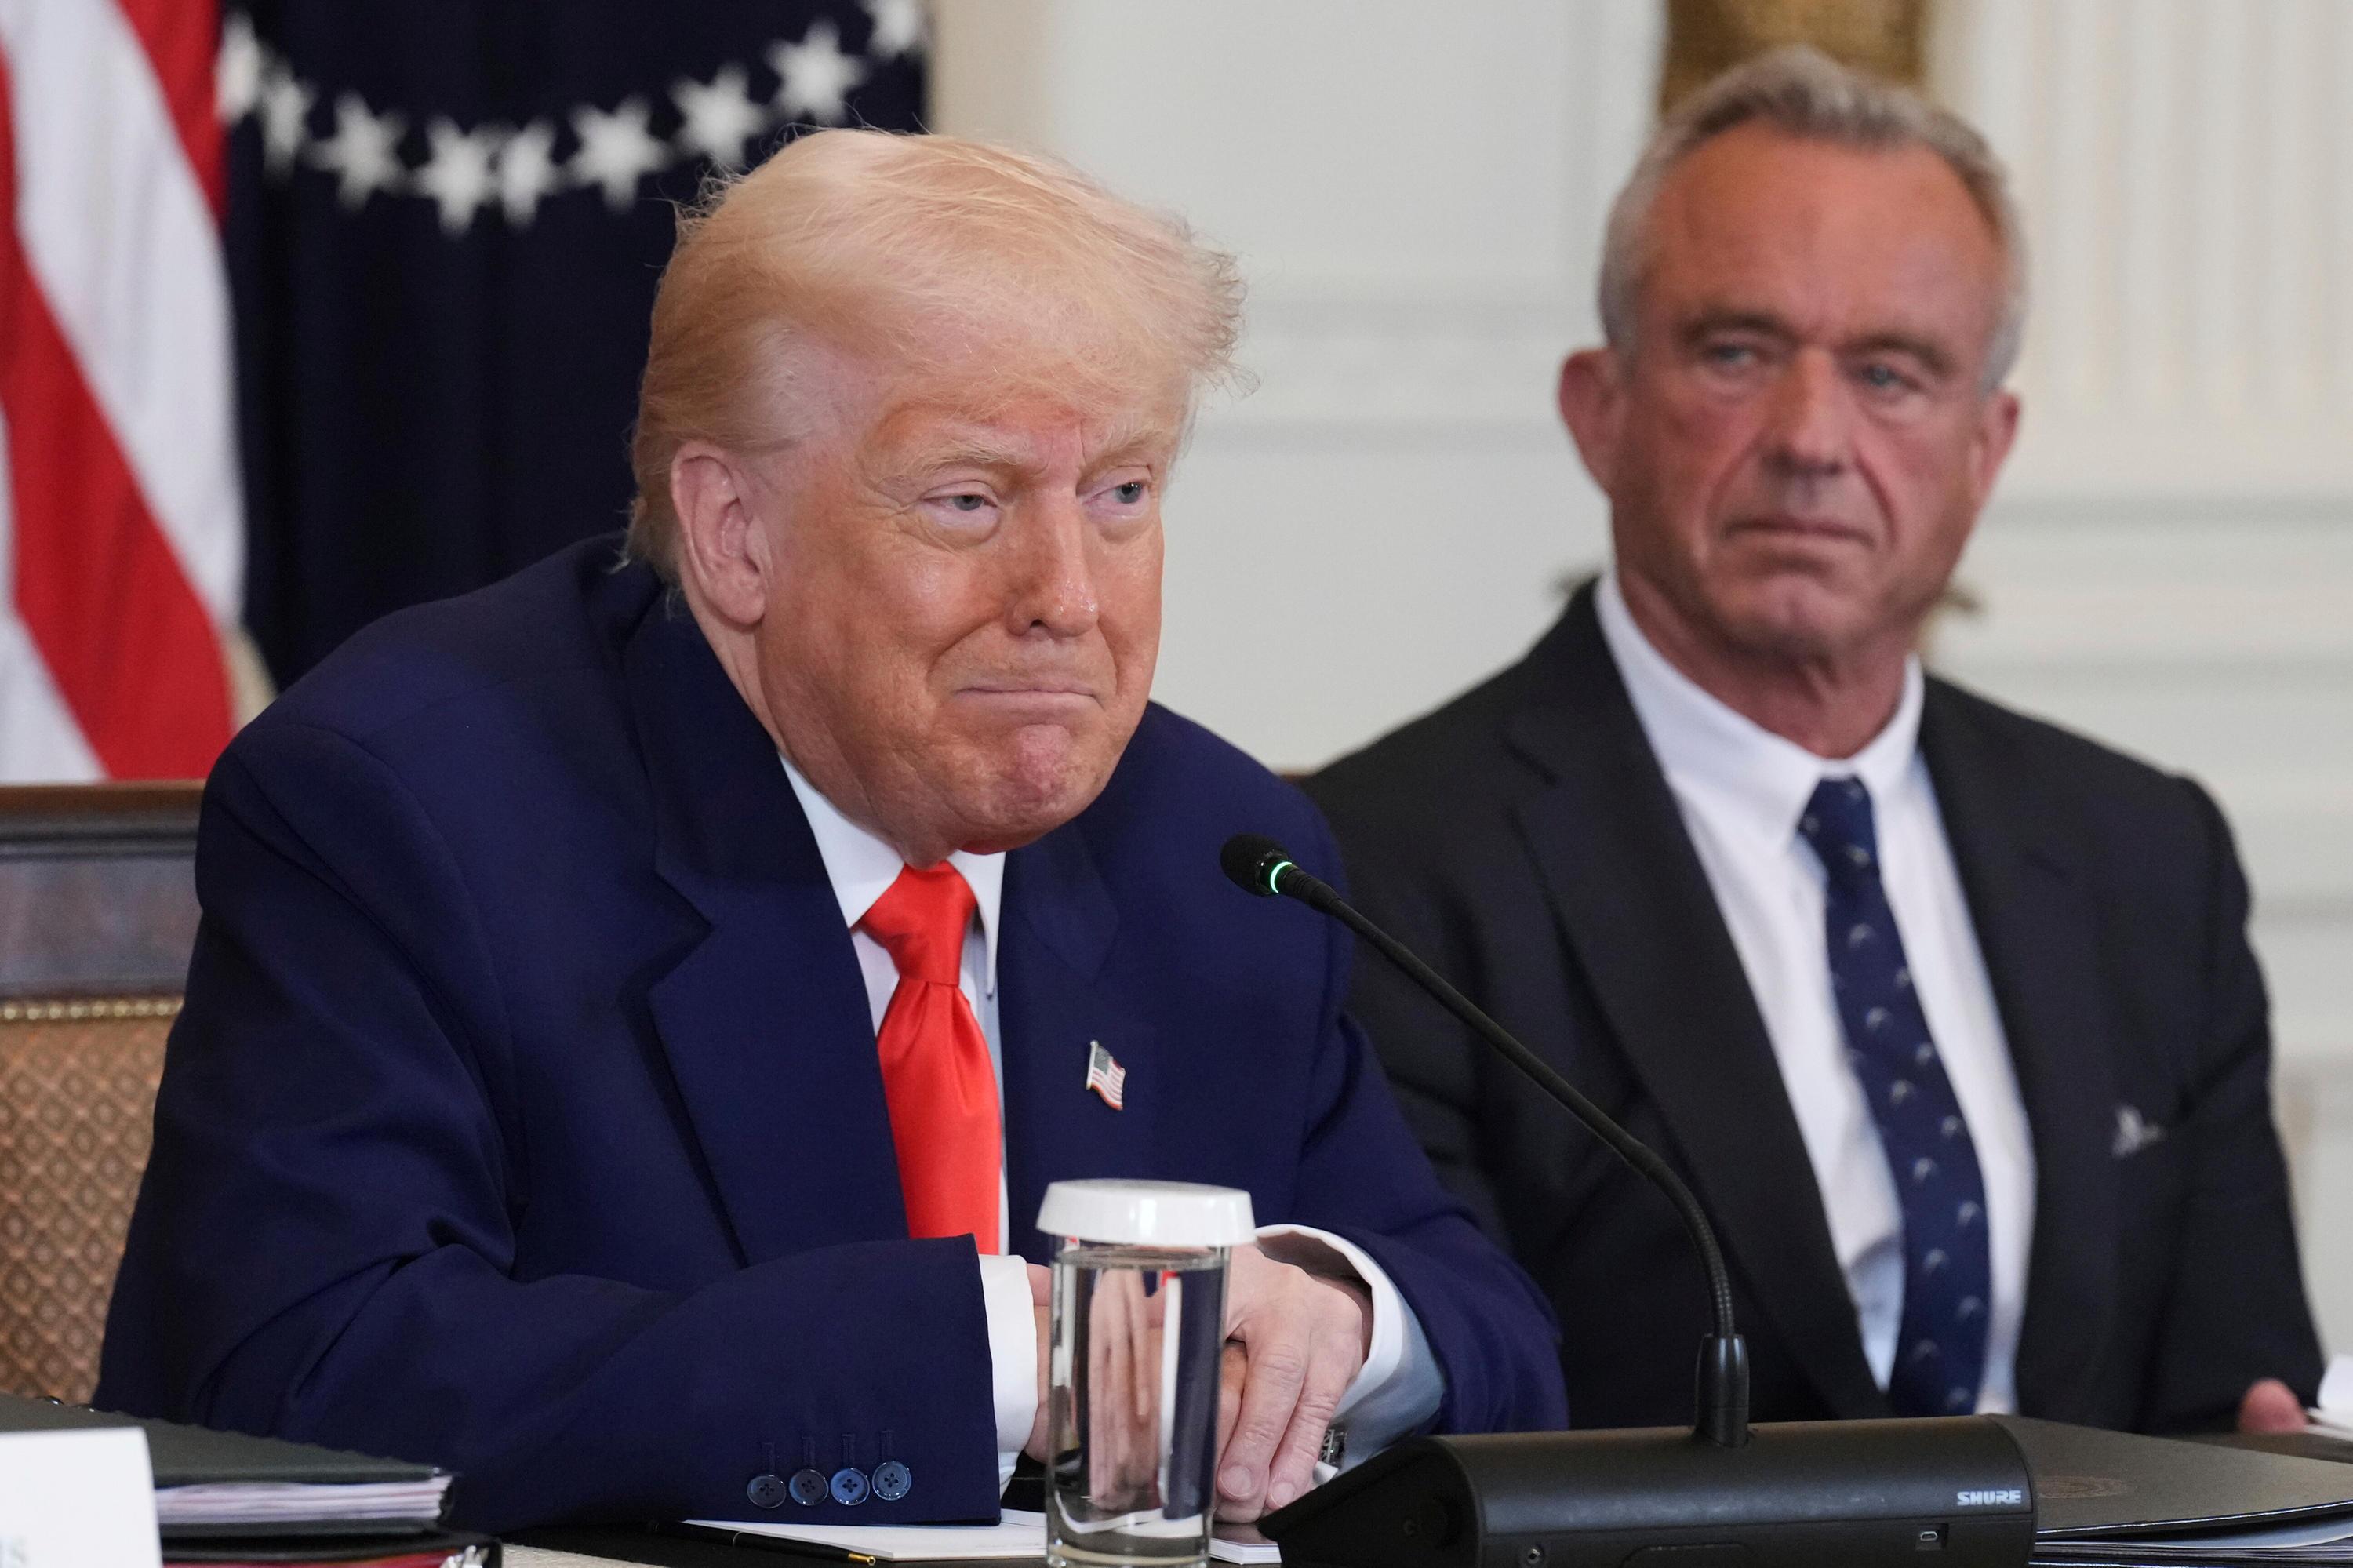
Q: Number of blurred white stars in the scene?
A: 9